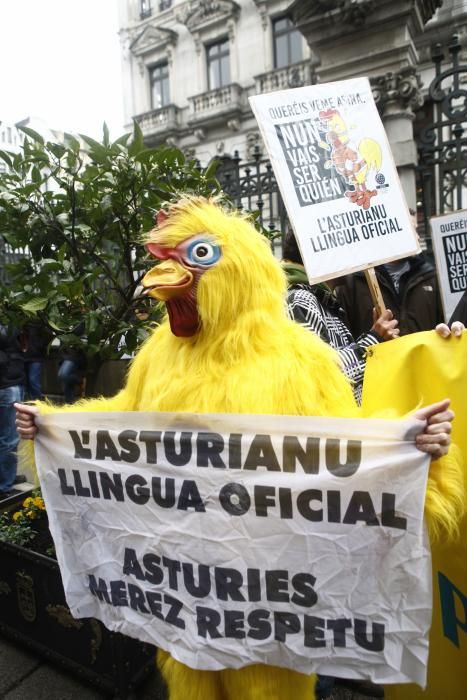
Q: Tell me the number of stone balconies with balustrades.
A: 3